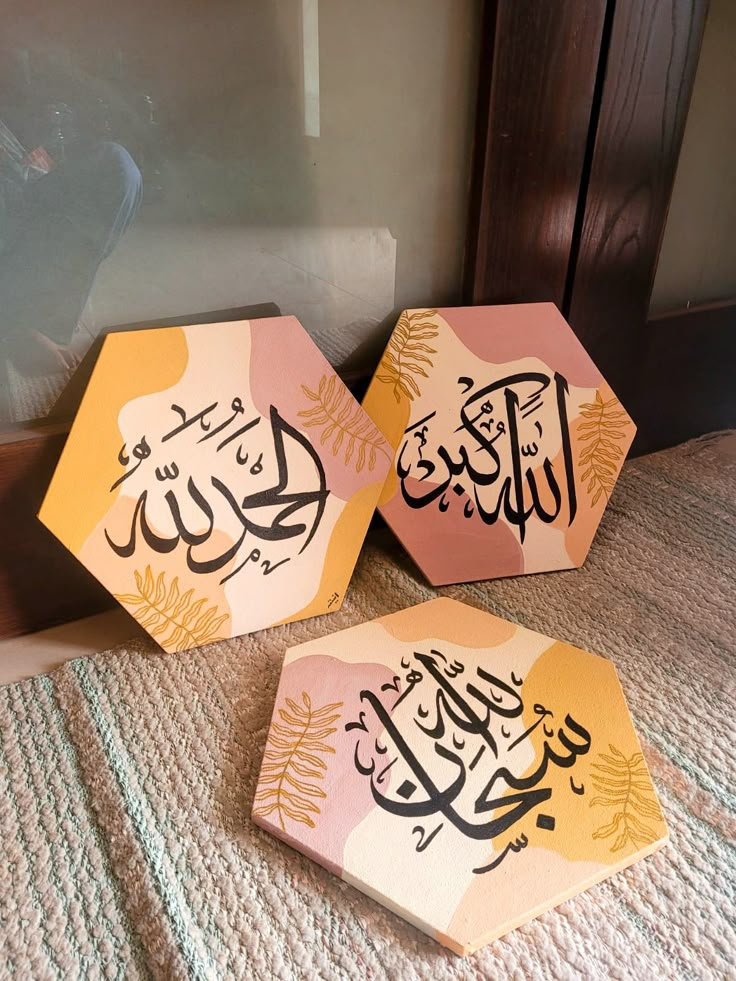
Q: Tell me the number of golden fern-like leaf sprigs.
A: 6